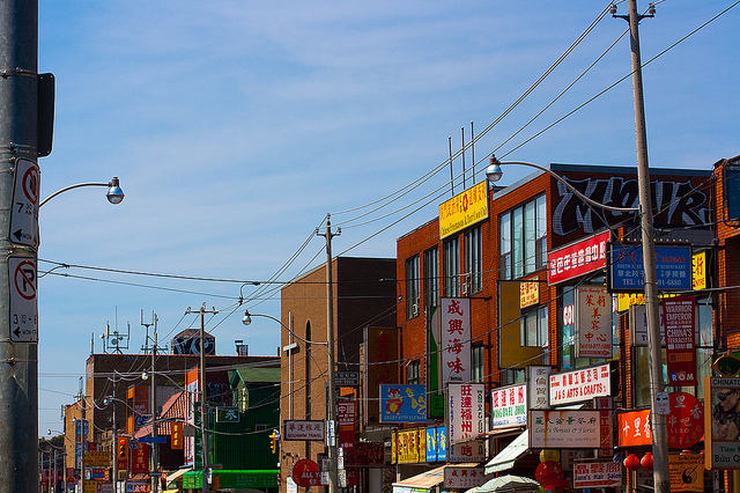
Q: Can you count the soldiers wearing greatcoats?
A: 0